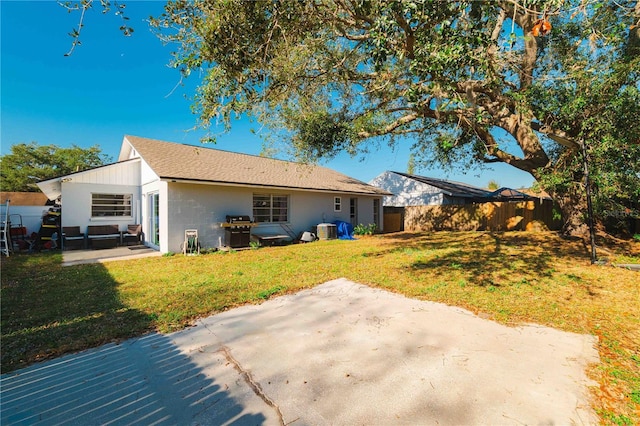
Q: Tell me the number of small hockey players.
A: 0